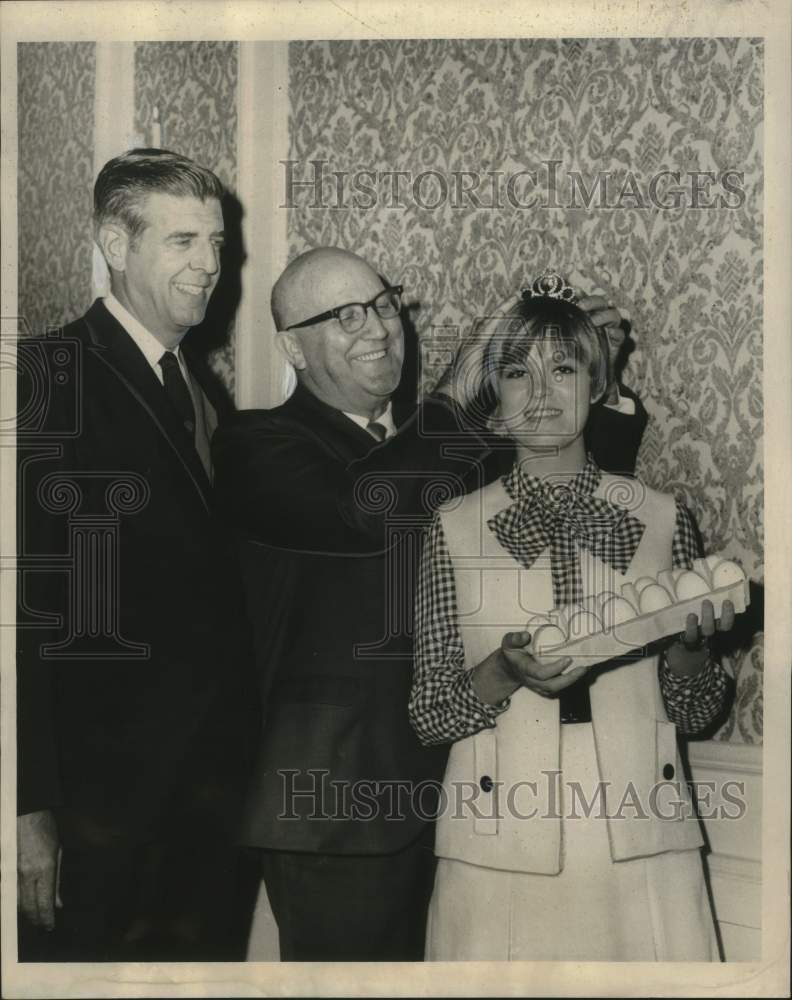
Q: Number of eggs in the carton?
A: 12